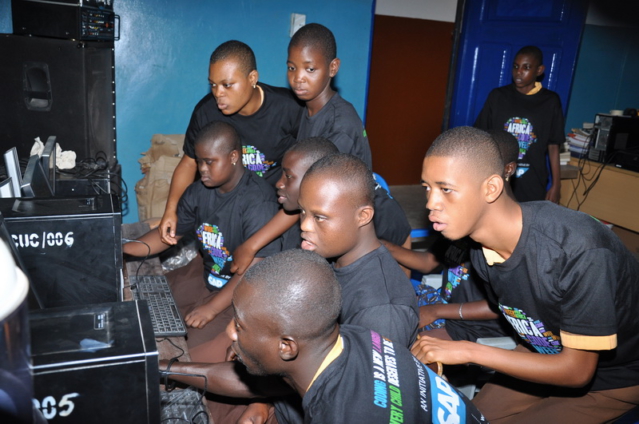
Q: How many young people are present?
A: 9